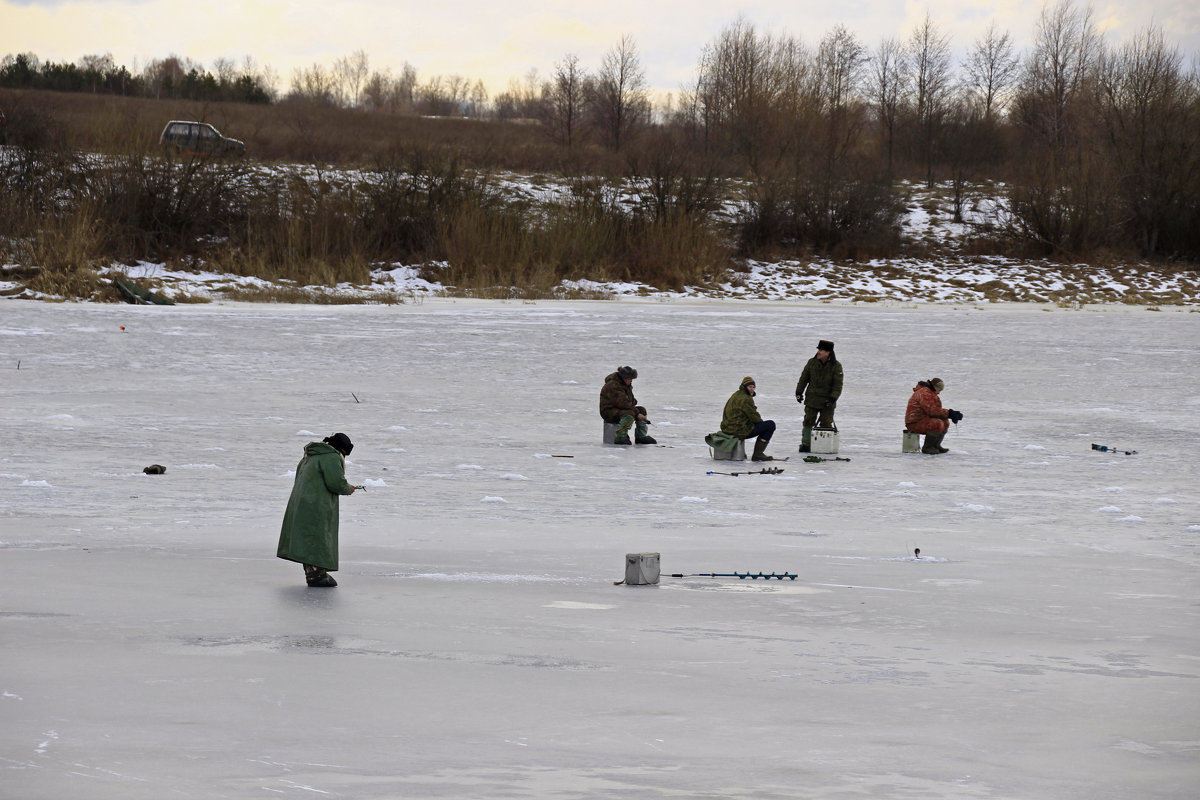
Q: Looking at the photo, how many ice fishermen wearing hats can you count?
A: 5